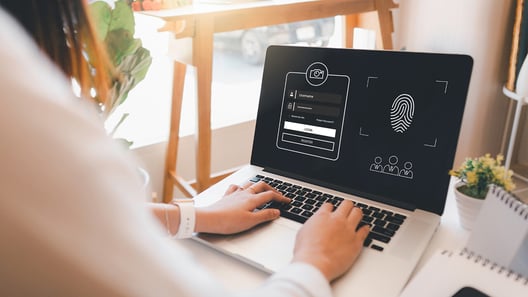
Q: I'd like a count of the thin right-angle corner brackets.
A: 4